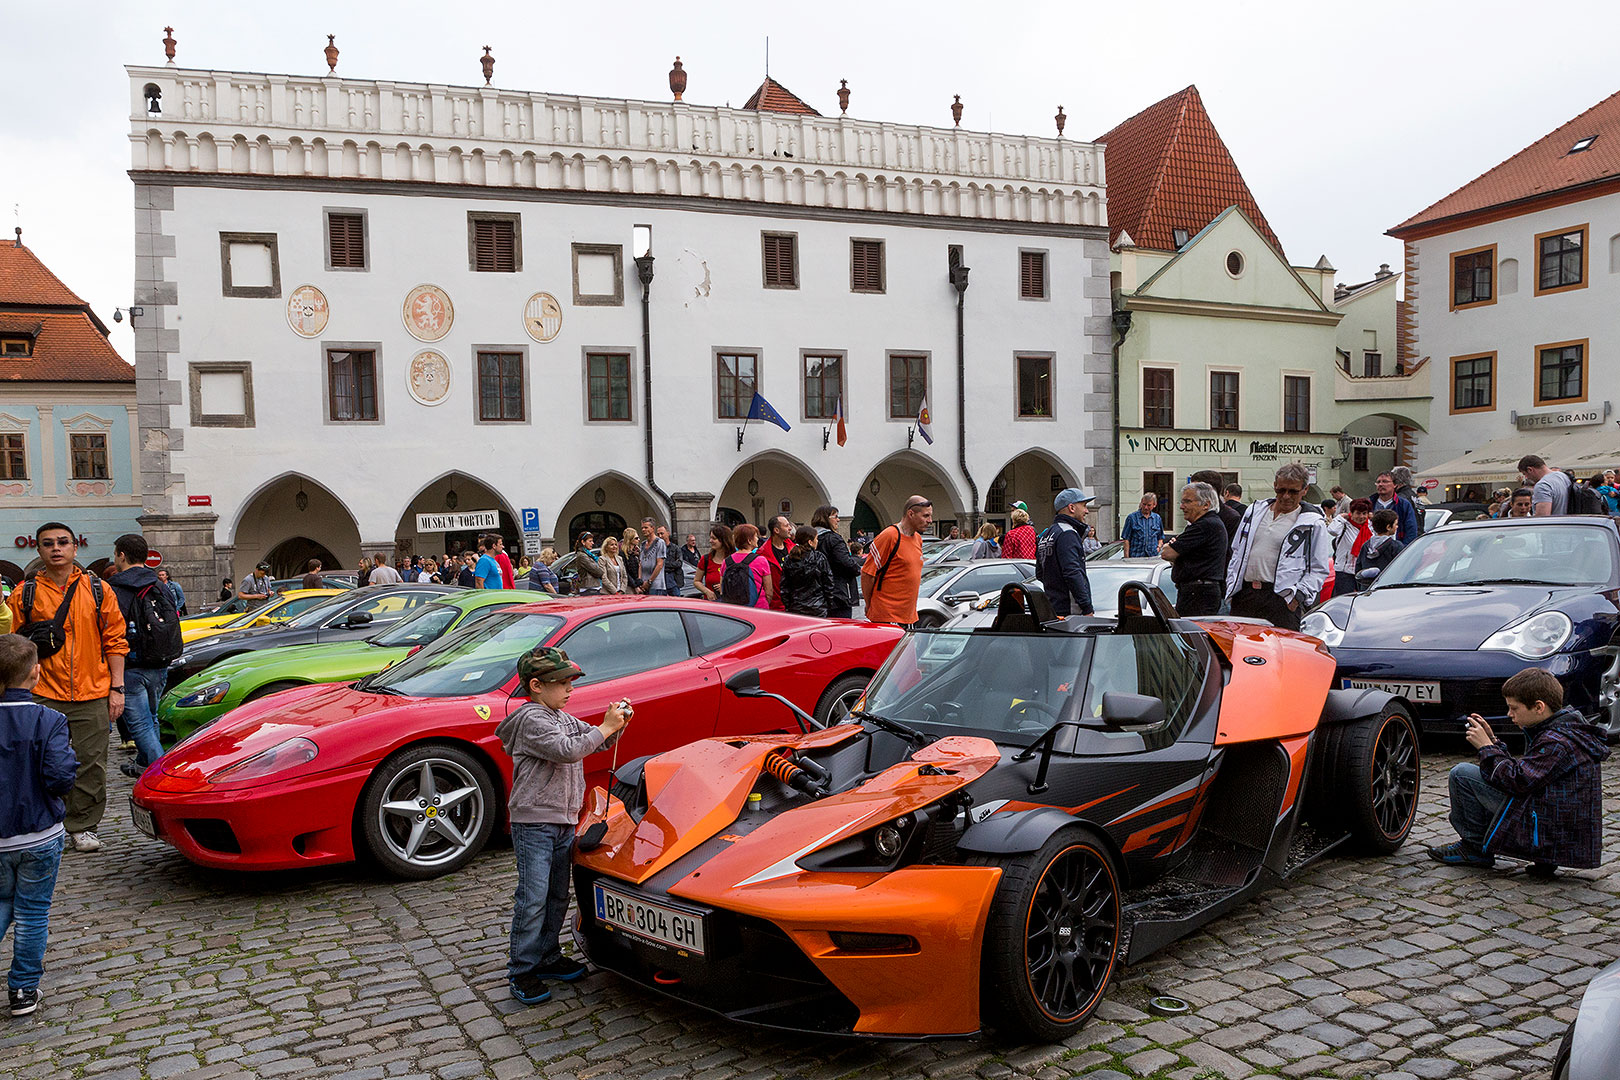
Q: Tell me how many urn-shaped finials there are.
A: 7